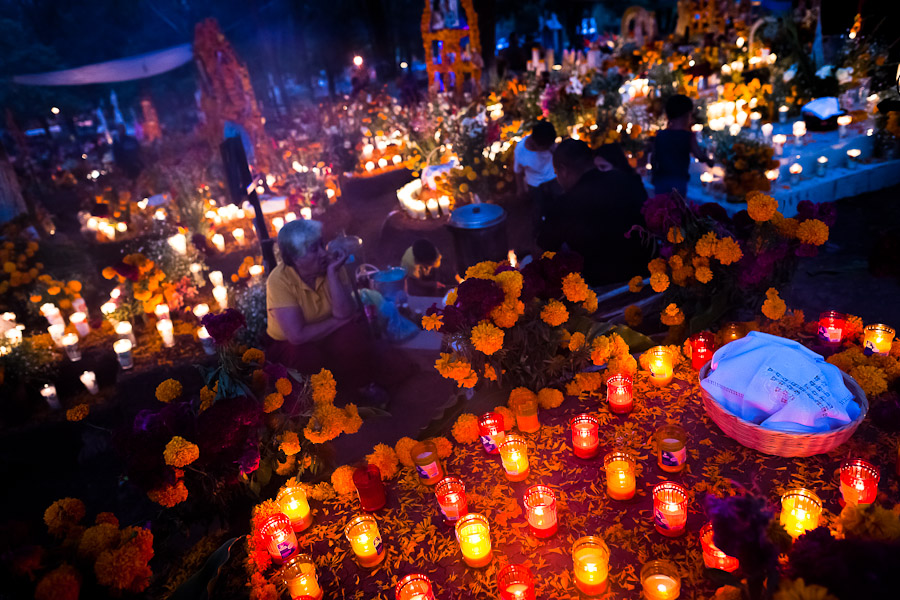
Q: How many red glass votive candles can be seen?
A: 14